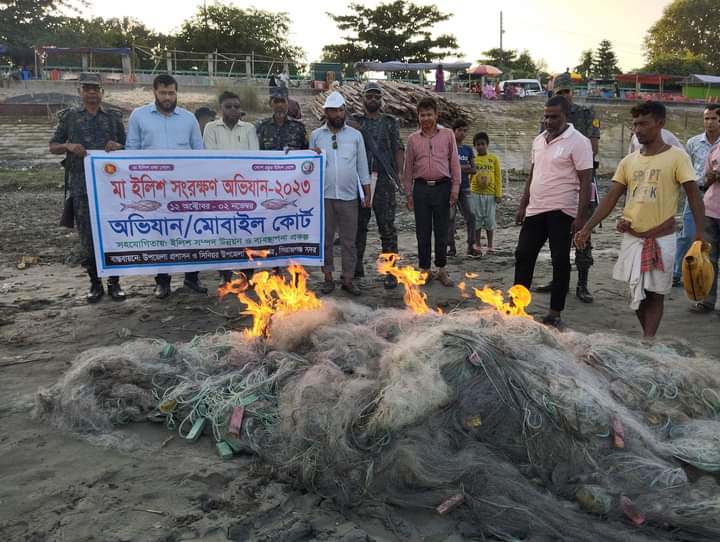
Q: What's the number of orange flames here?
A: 3